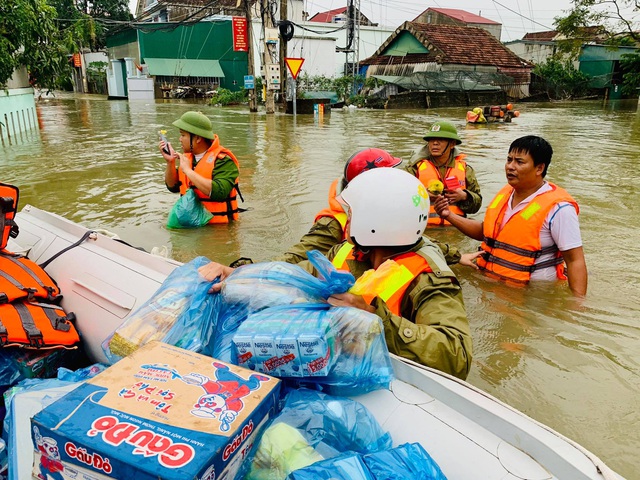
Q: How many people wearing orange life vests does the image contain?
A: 5